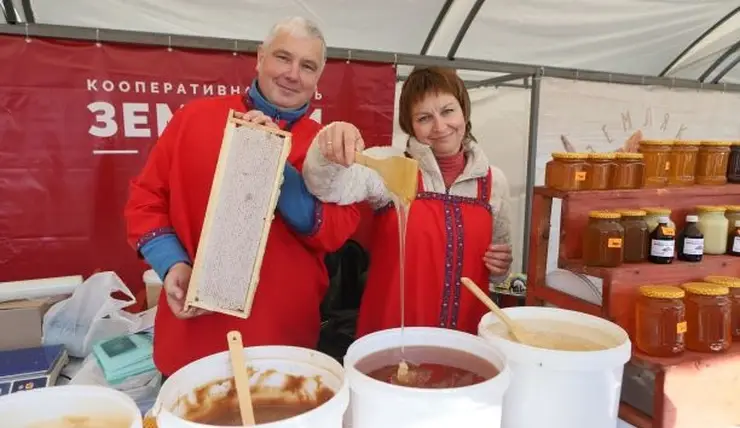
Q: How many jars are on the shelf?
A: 15